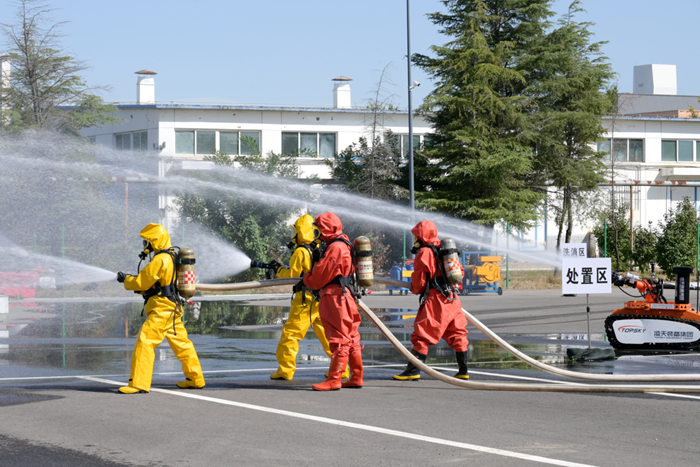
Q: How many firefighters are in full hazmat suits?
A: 4